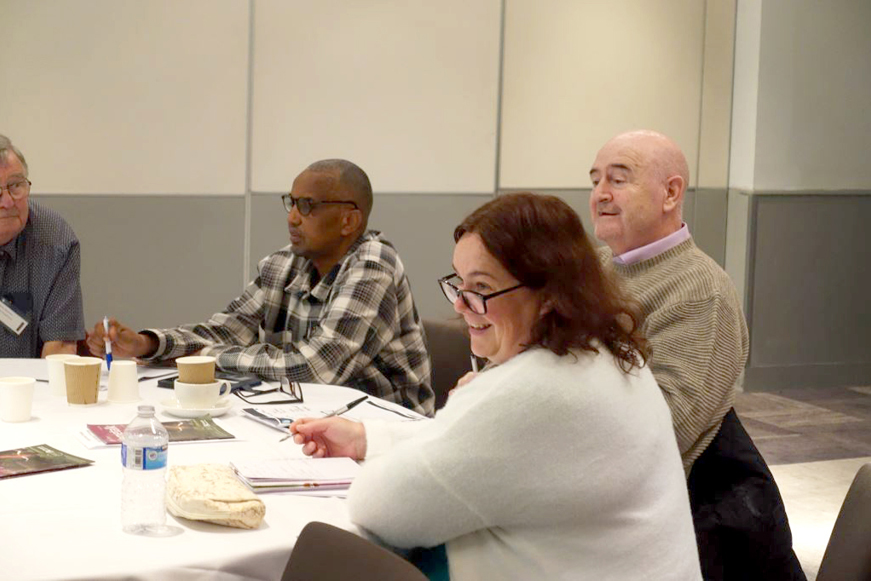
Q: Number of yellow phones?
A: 0